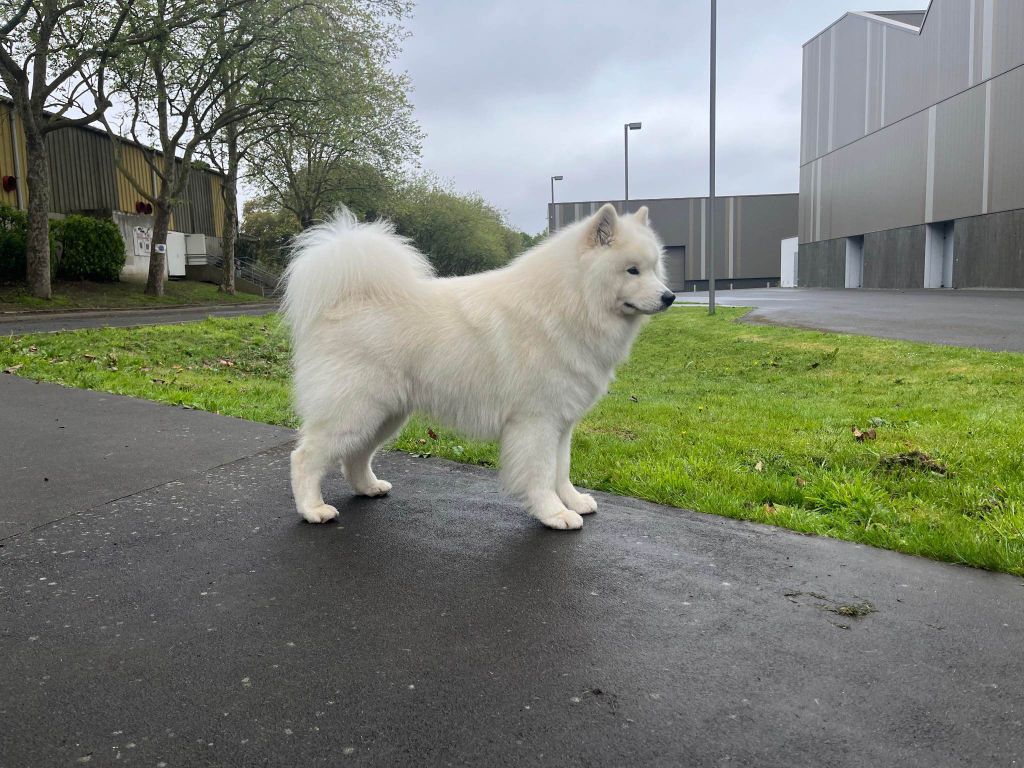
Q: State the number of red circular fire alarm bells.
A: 3